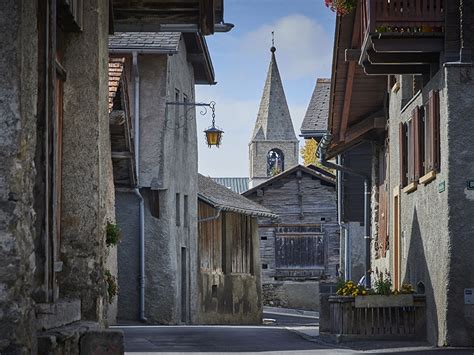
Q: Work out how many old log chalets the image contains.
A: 1